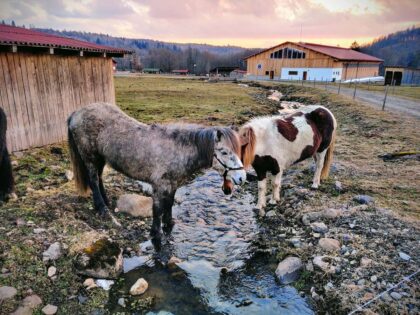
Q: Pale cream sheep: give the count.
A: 0